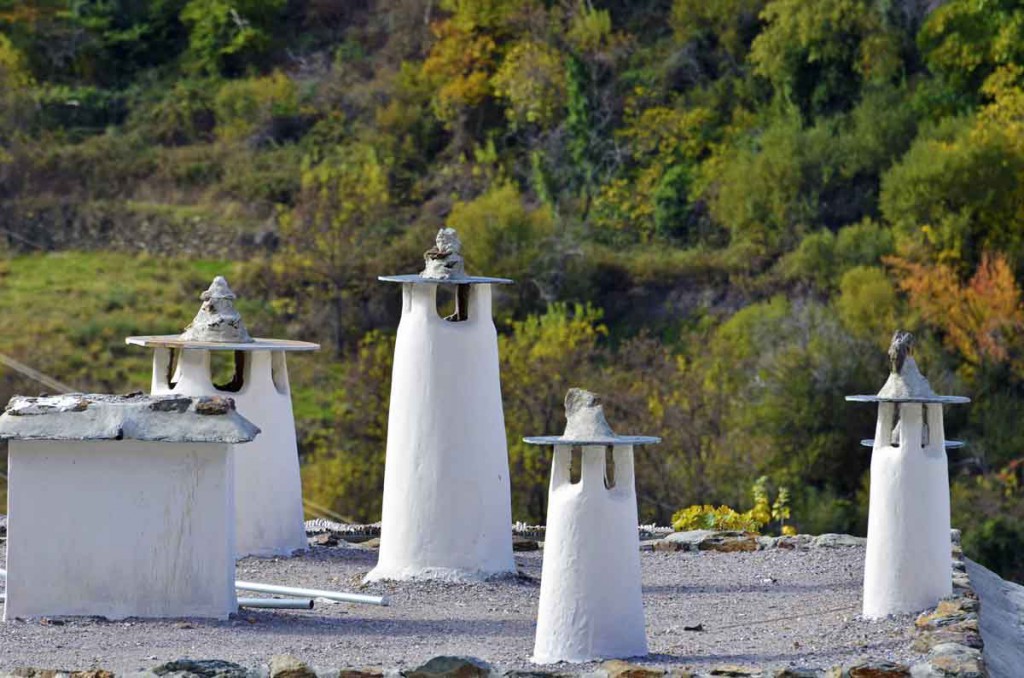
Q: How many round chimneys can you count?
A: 4